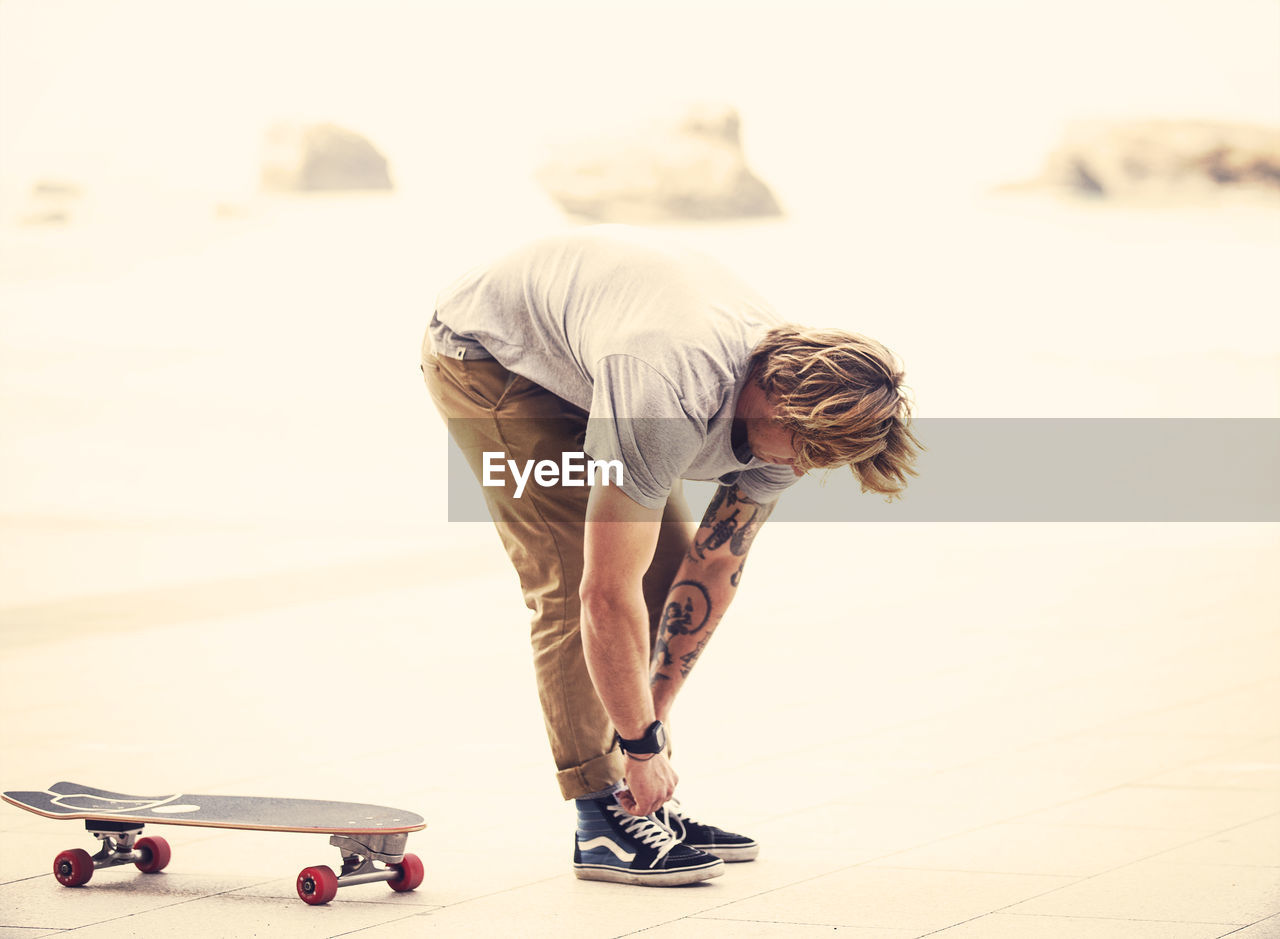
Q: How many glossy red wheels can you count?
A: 4